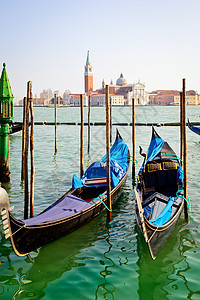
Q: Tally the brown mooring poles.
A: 11